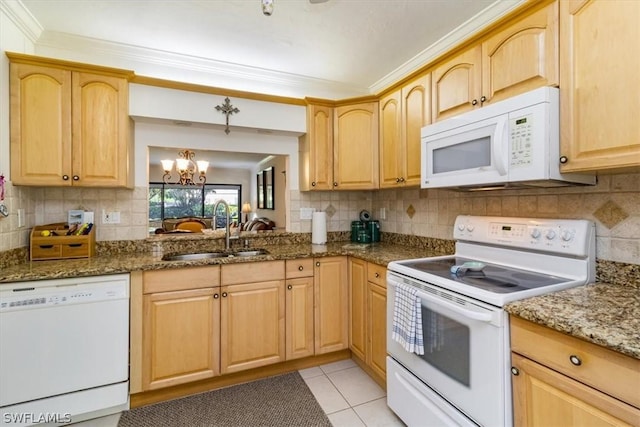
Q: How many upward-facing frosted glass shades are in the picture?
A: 3